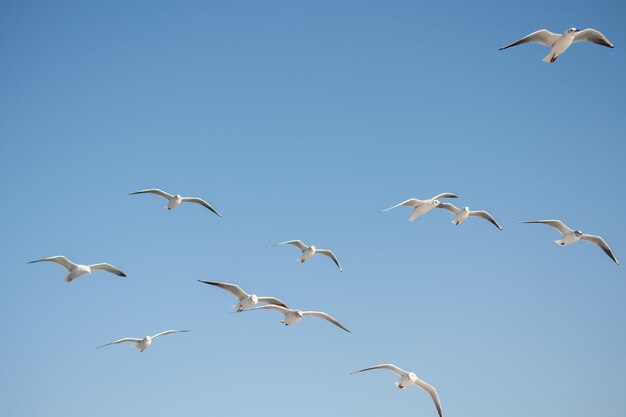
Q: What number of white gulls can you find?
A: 11